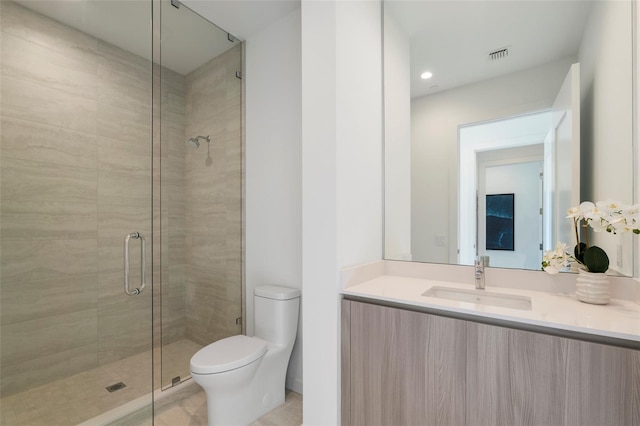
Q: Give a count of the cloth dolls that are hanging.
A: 0